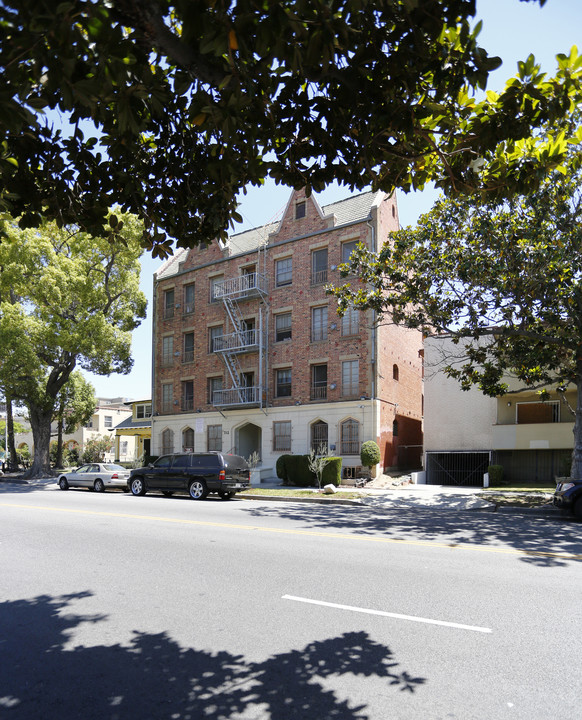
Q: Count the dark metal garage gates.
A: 1